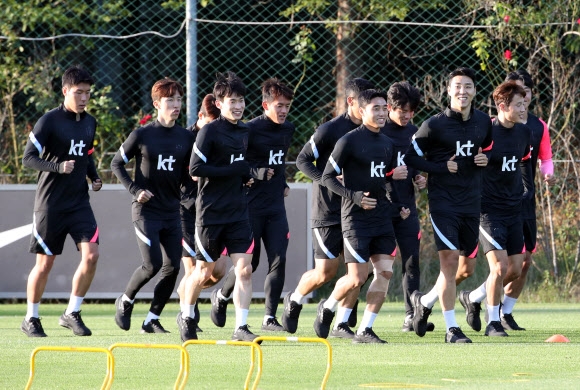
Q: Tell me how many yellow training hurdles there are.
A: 4